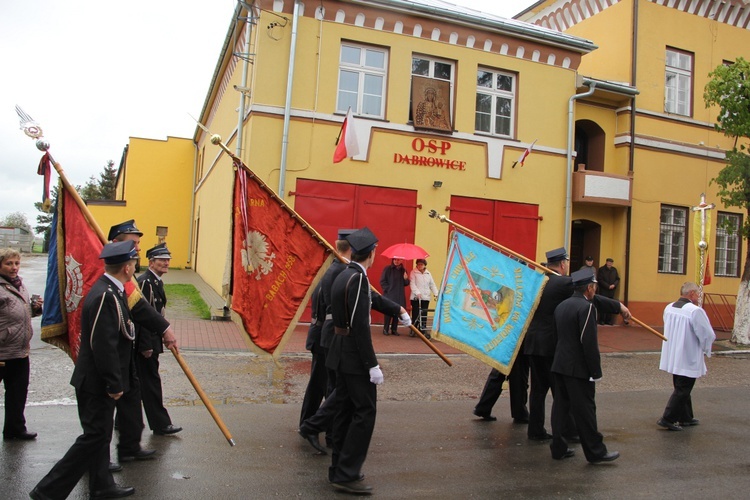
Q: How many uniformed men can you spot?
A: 9